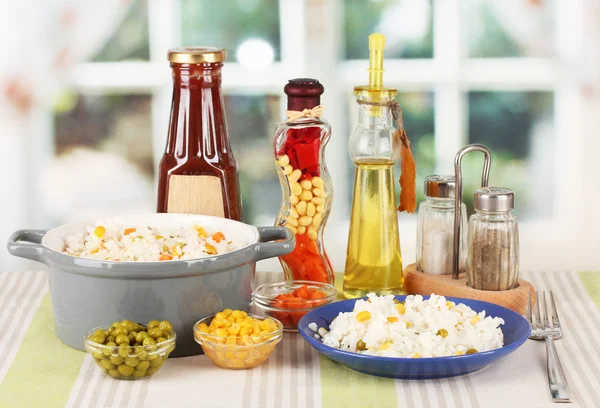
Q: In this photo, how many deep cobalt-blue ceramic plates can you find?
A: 1